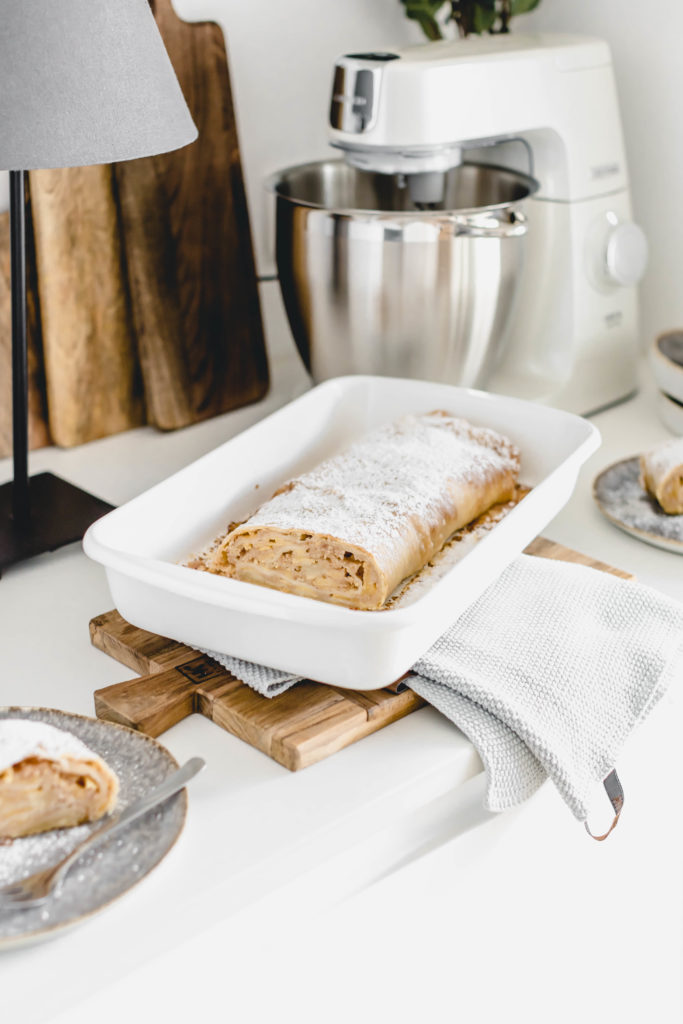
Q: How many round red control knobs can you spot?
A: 0